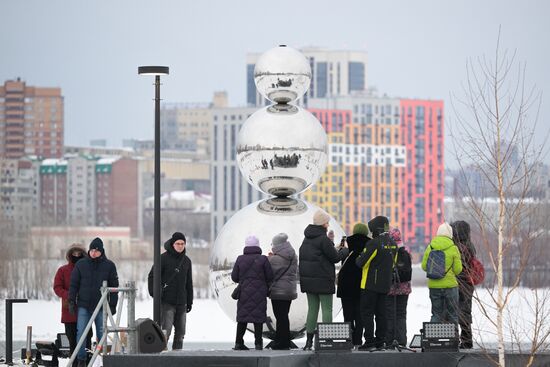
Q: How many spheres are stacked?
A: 3